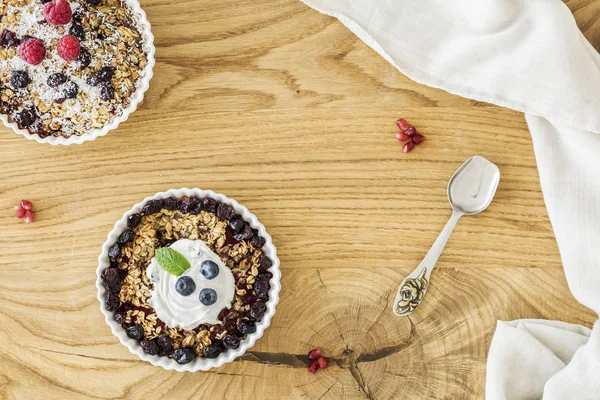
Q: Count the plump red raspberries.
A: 3